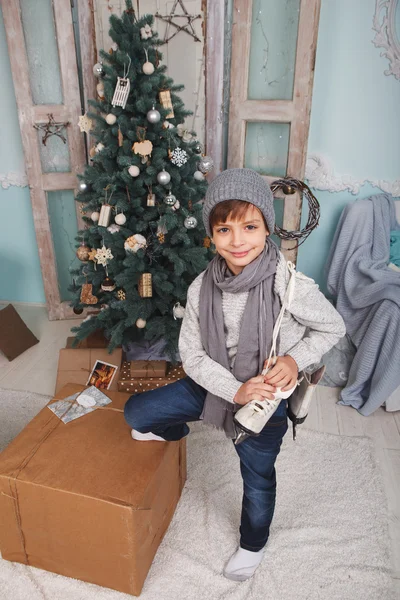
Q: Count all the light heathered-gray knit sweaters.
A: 1